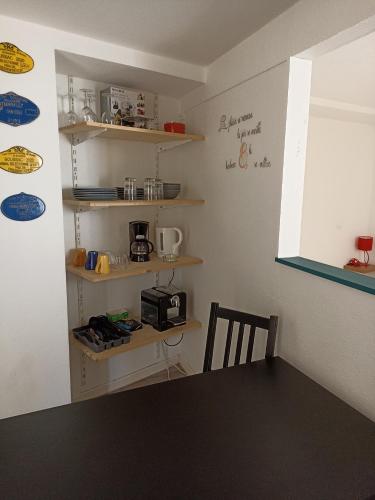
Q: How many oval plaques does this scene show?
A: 4